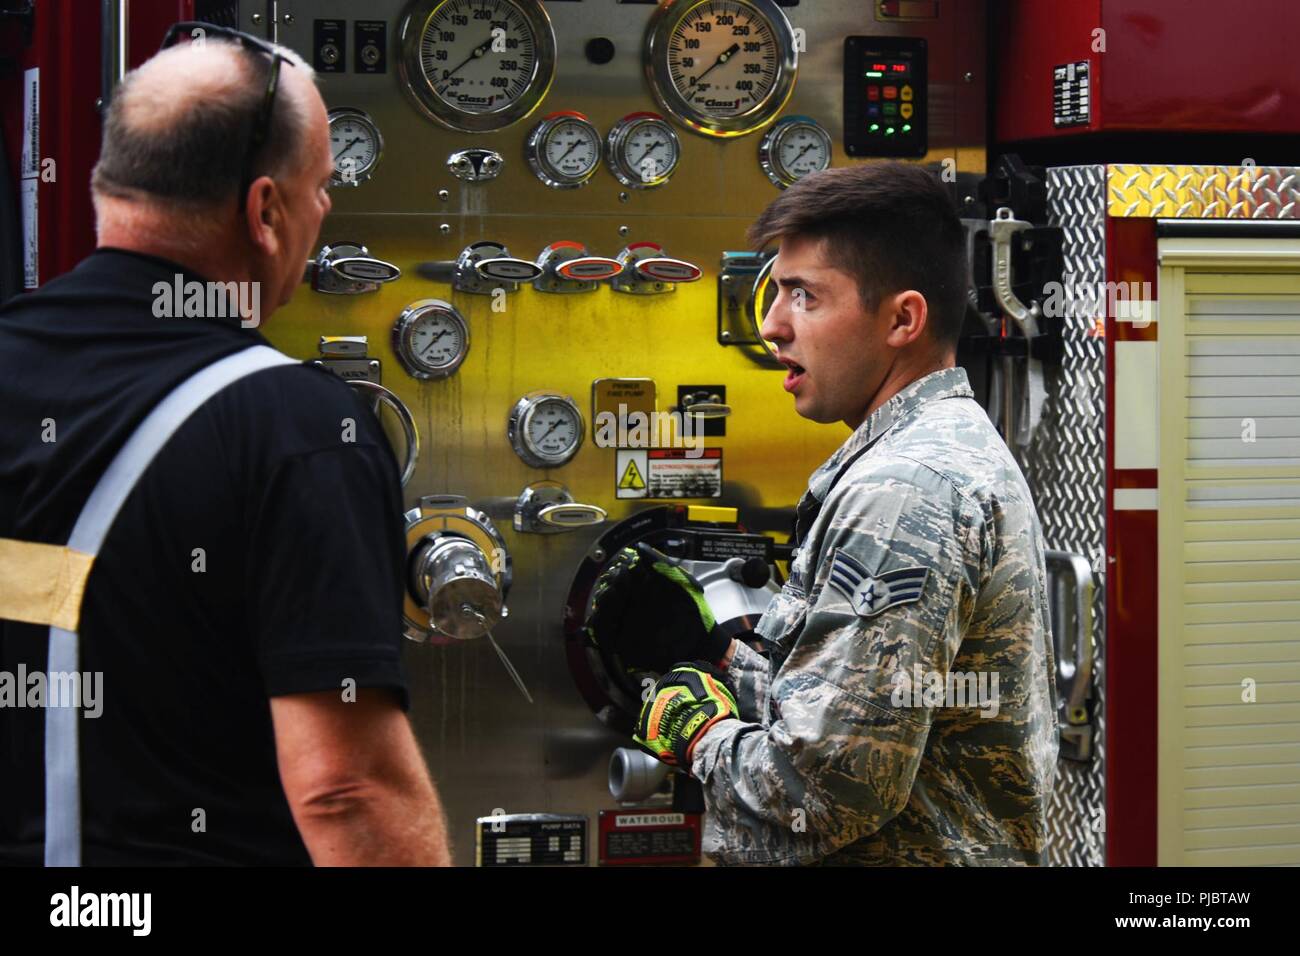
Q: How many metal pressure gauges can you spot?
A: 8